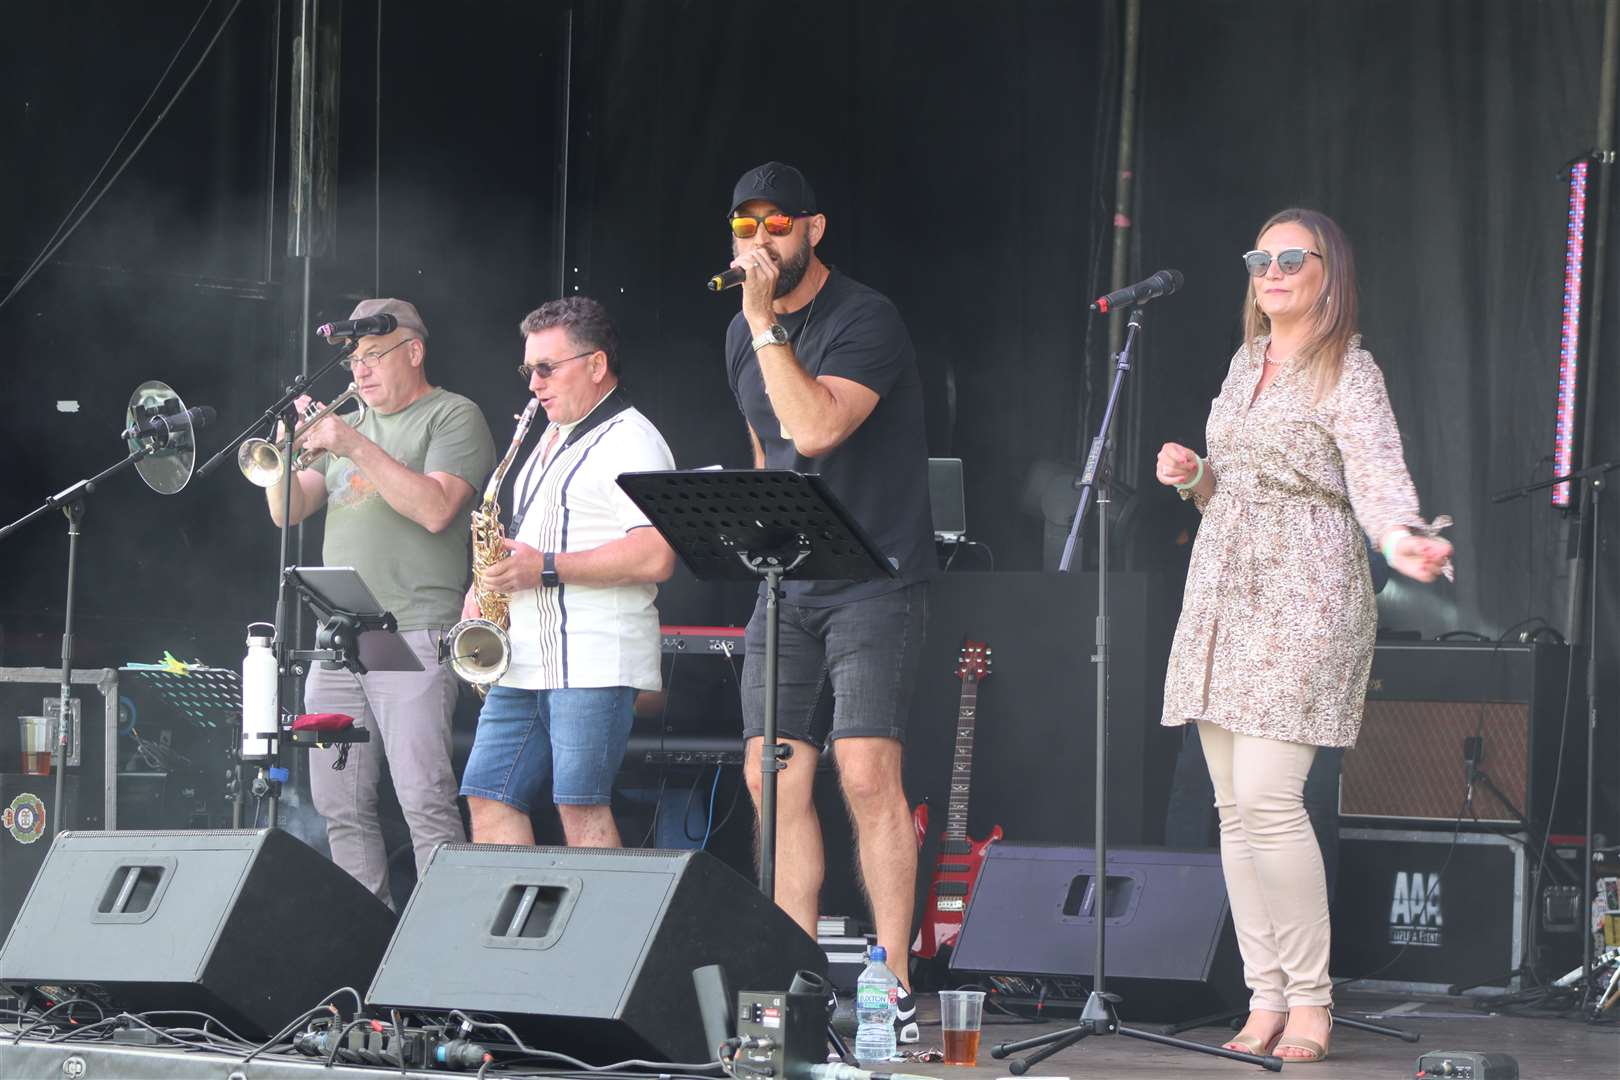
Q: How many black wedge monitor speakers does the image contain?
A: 3